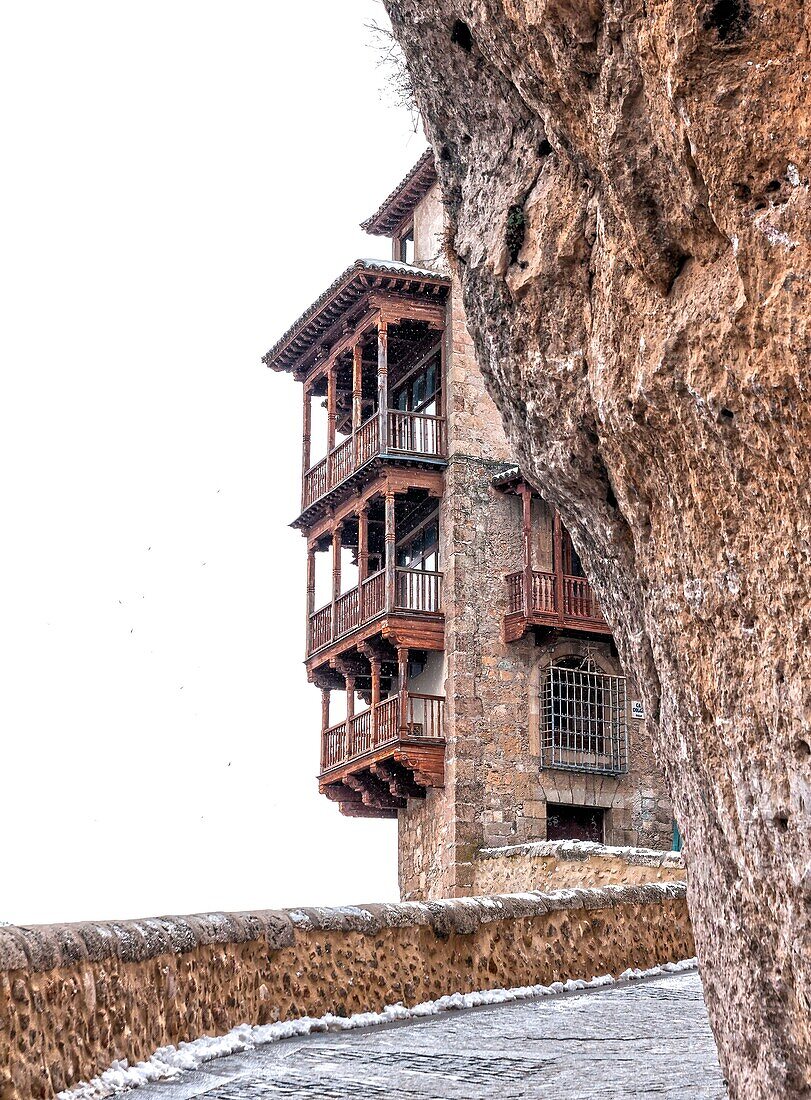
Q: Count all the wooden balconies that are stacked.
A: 3